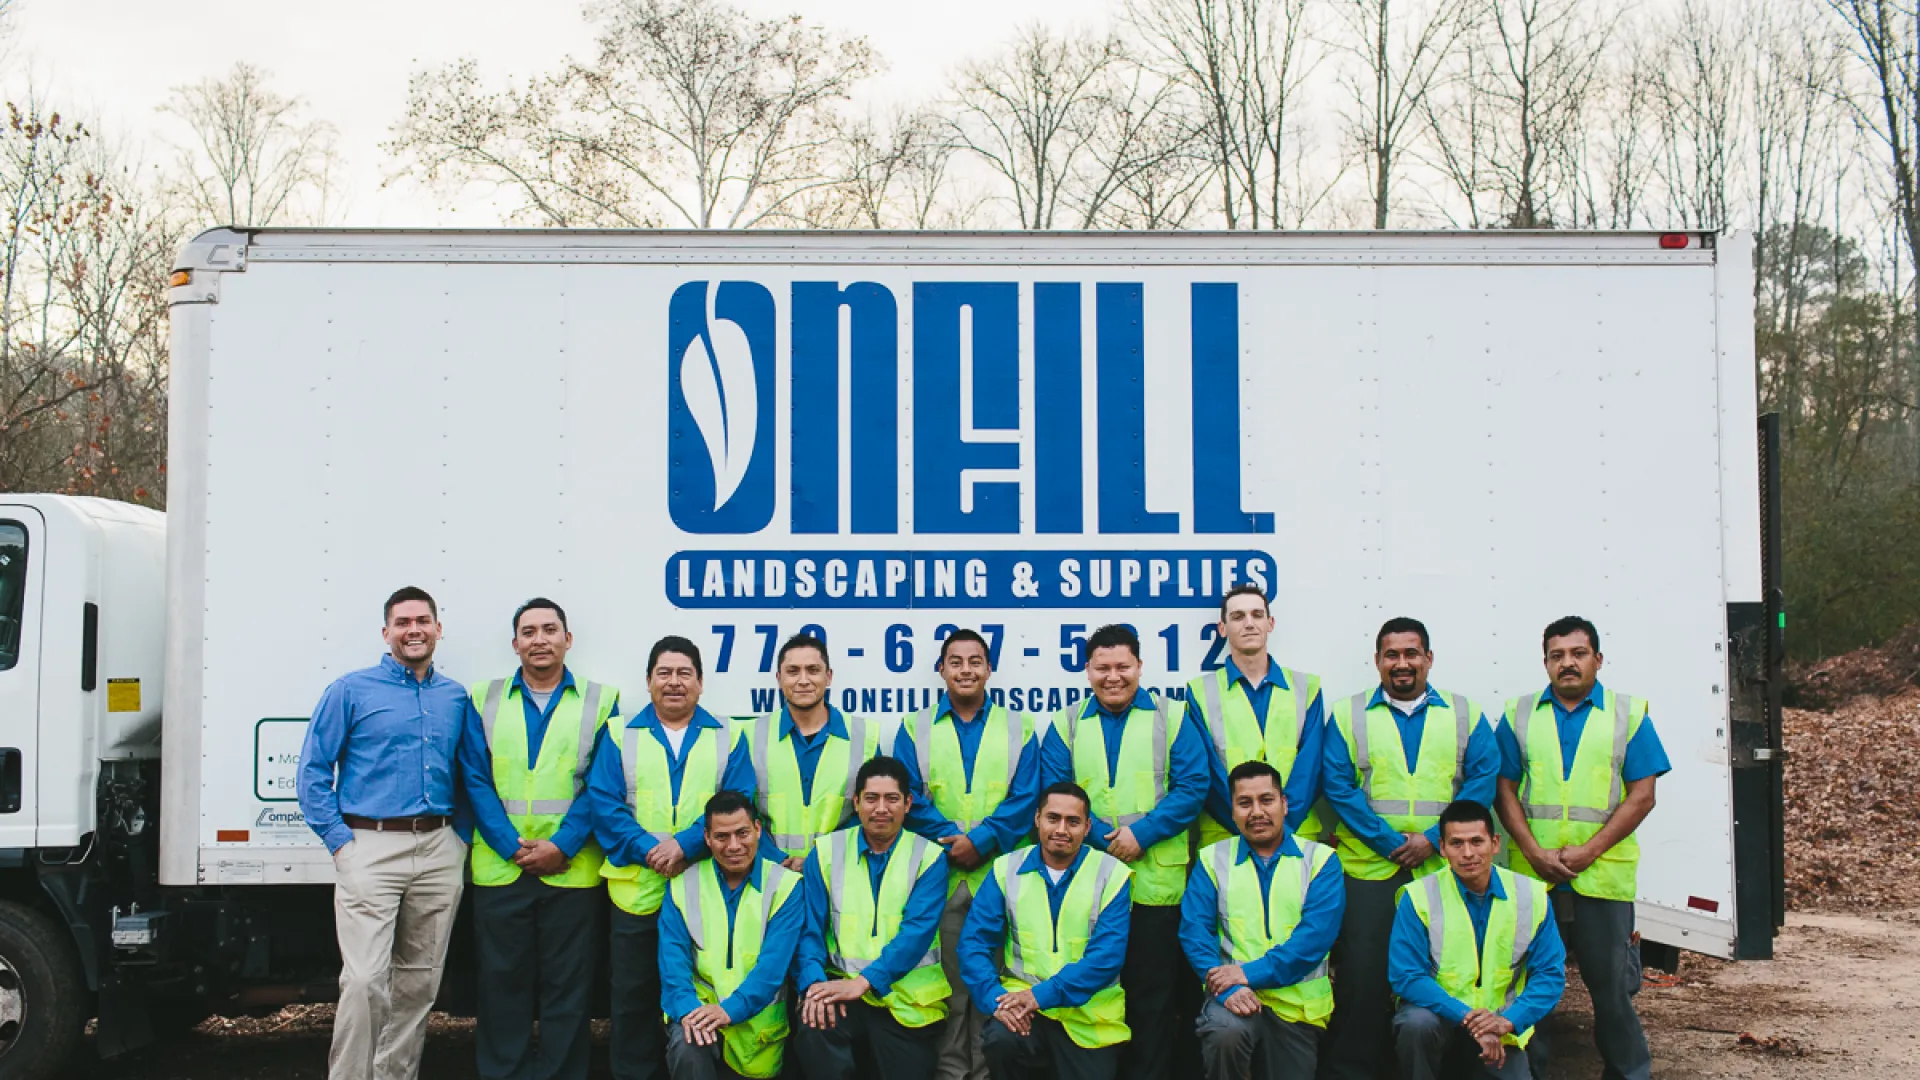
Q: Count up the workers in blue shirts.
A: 14